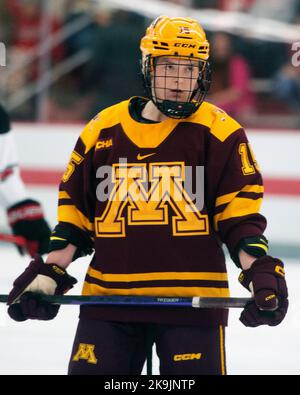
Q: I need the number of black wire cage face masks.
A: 1